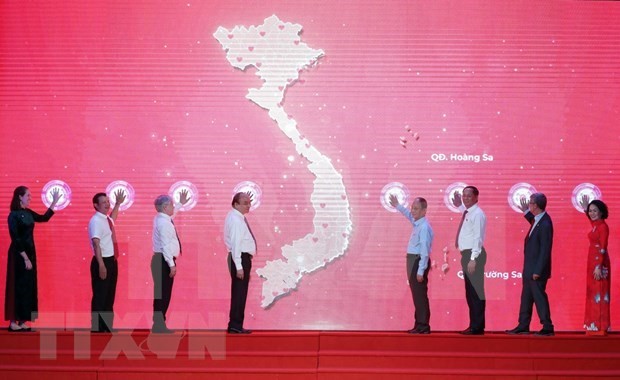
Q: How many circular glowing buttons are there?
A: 8